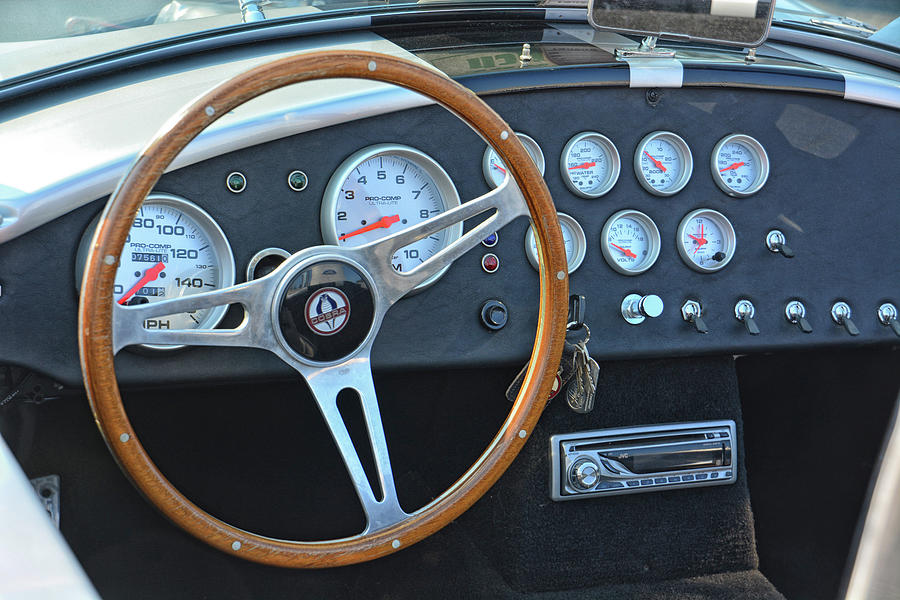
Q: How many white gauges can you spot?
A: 9